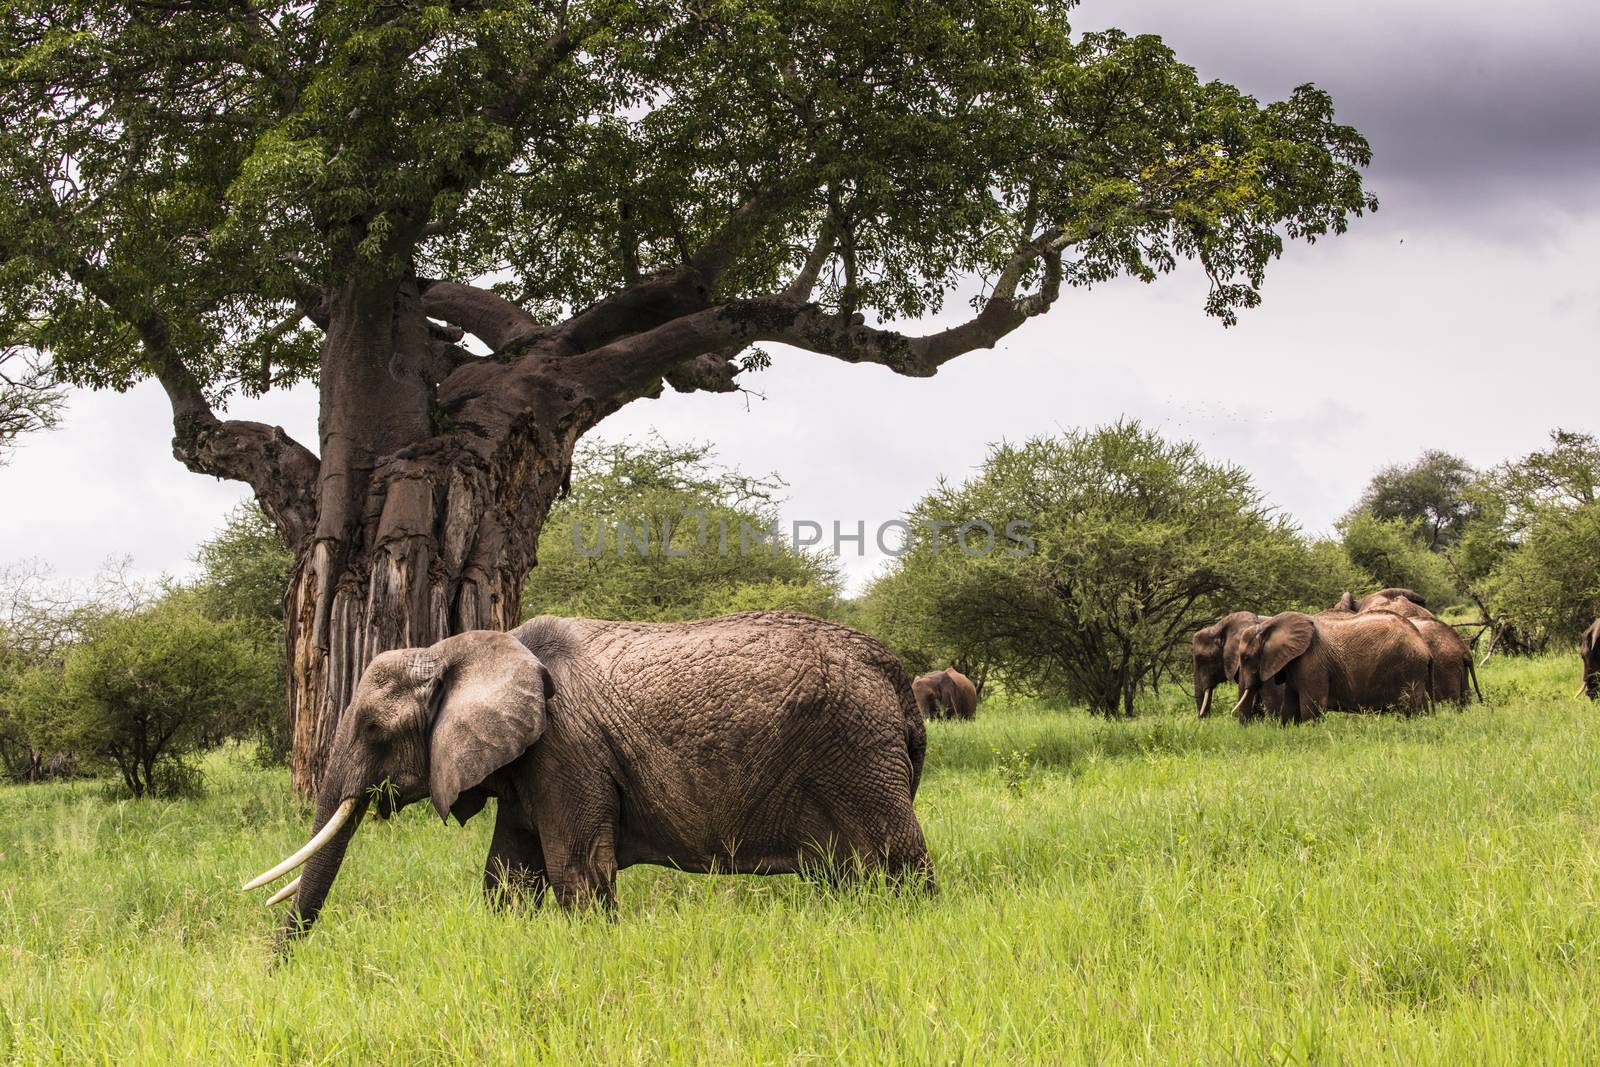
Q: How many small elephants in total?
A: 1